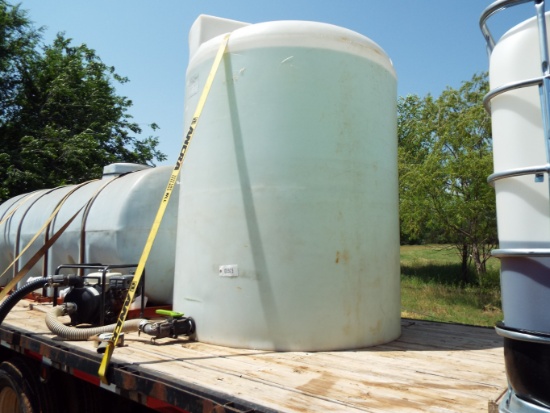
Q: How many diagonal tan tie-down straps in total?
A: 3